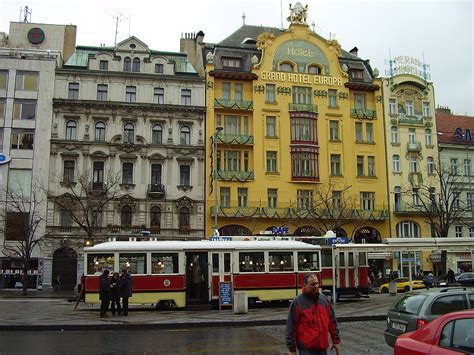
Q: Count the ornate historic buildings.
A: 3